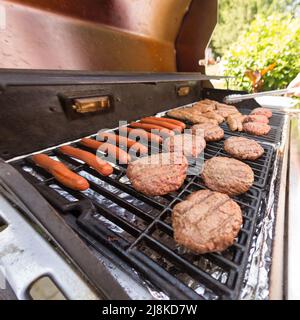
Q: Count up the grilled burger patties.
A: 9